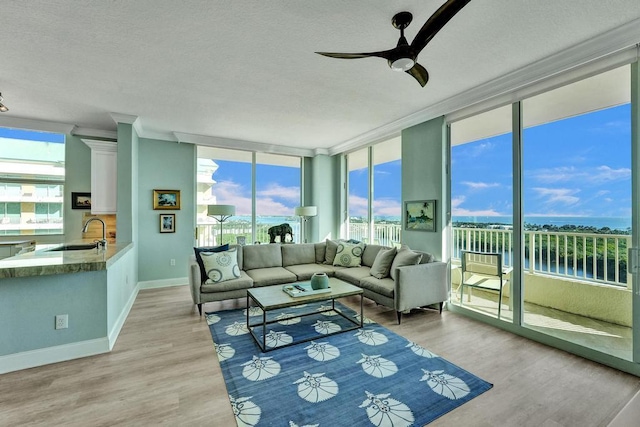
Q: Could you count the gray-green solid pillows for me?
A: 3